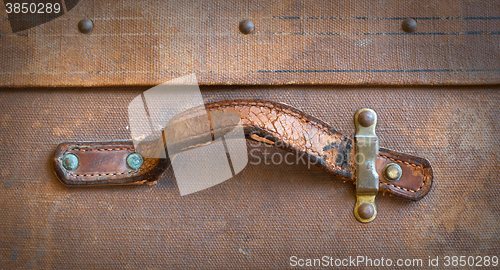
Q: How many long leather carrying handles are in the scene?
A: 1